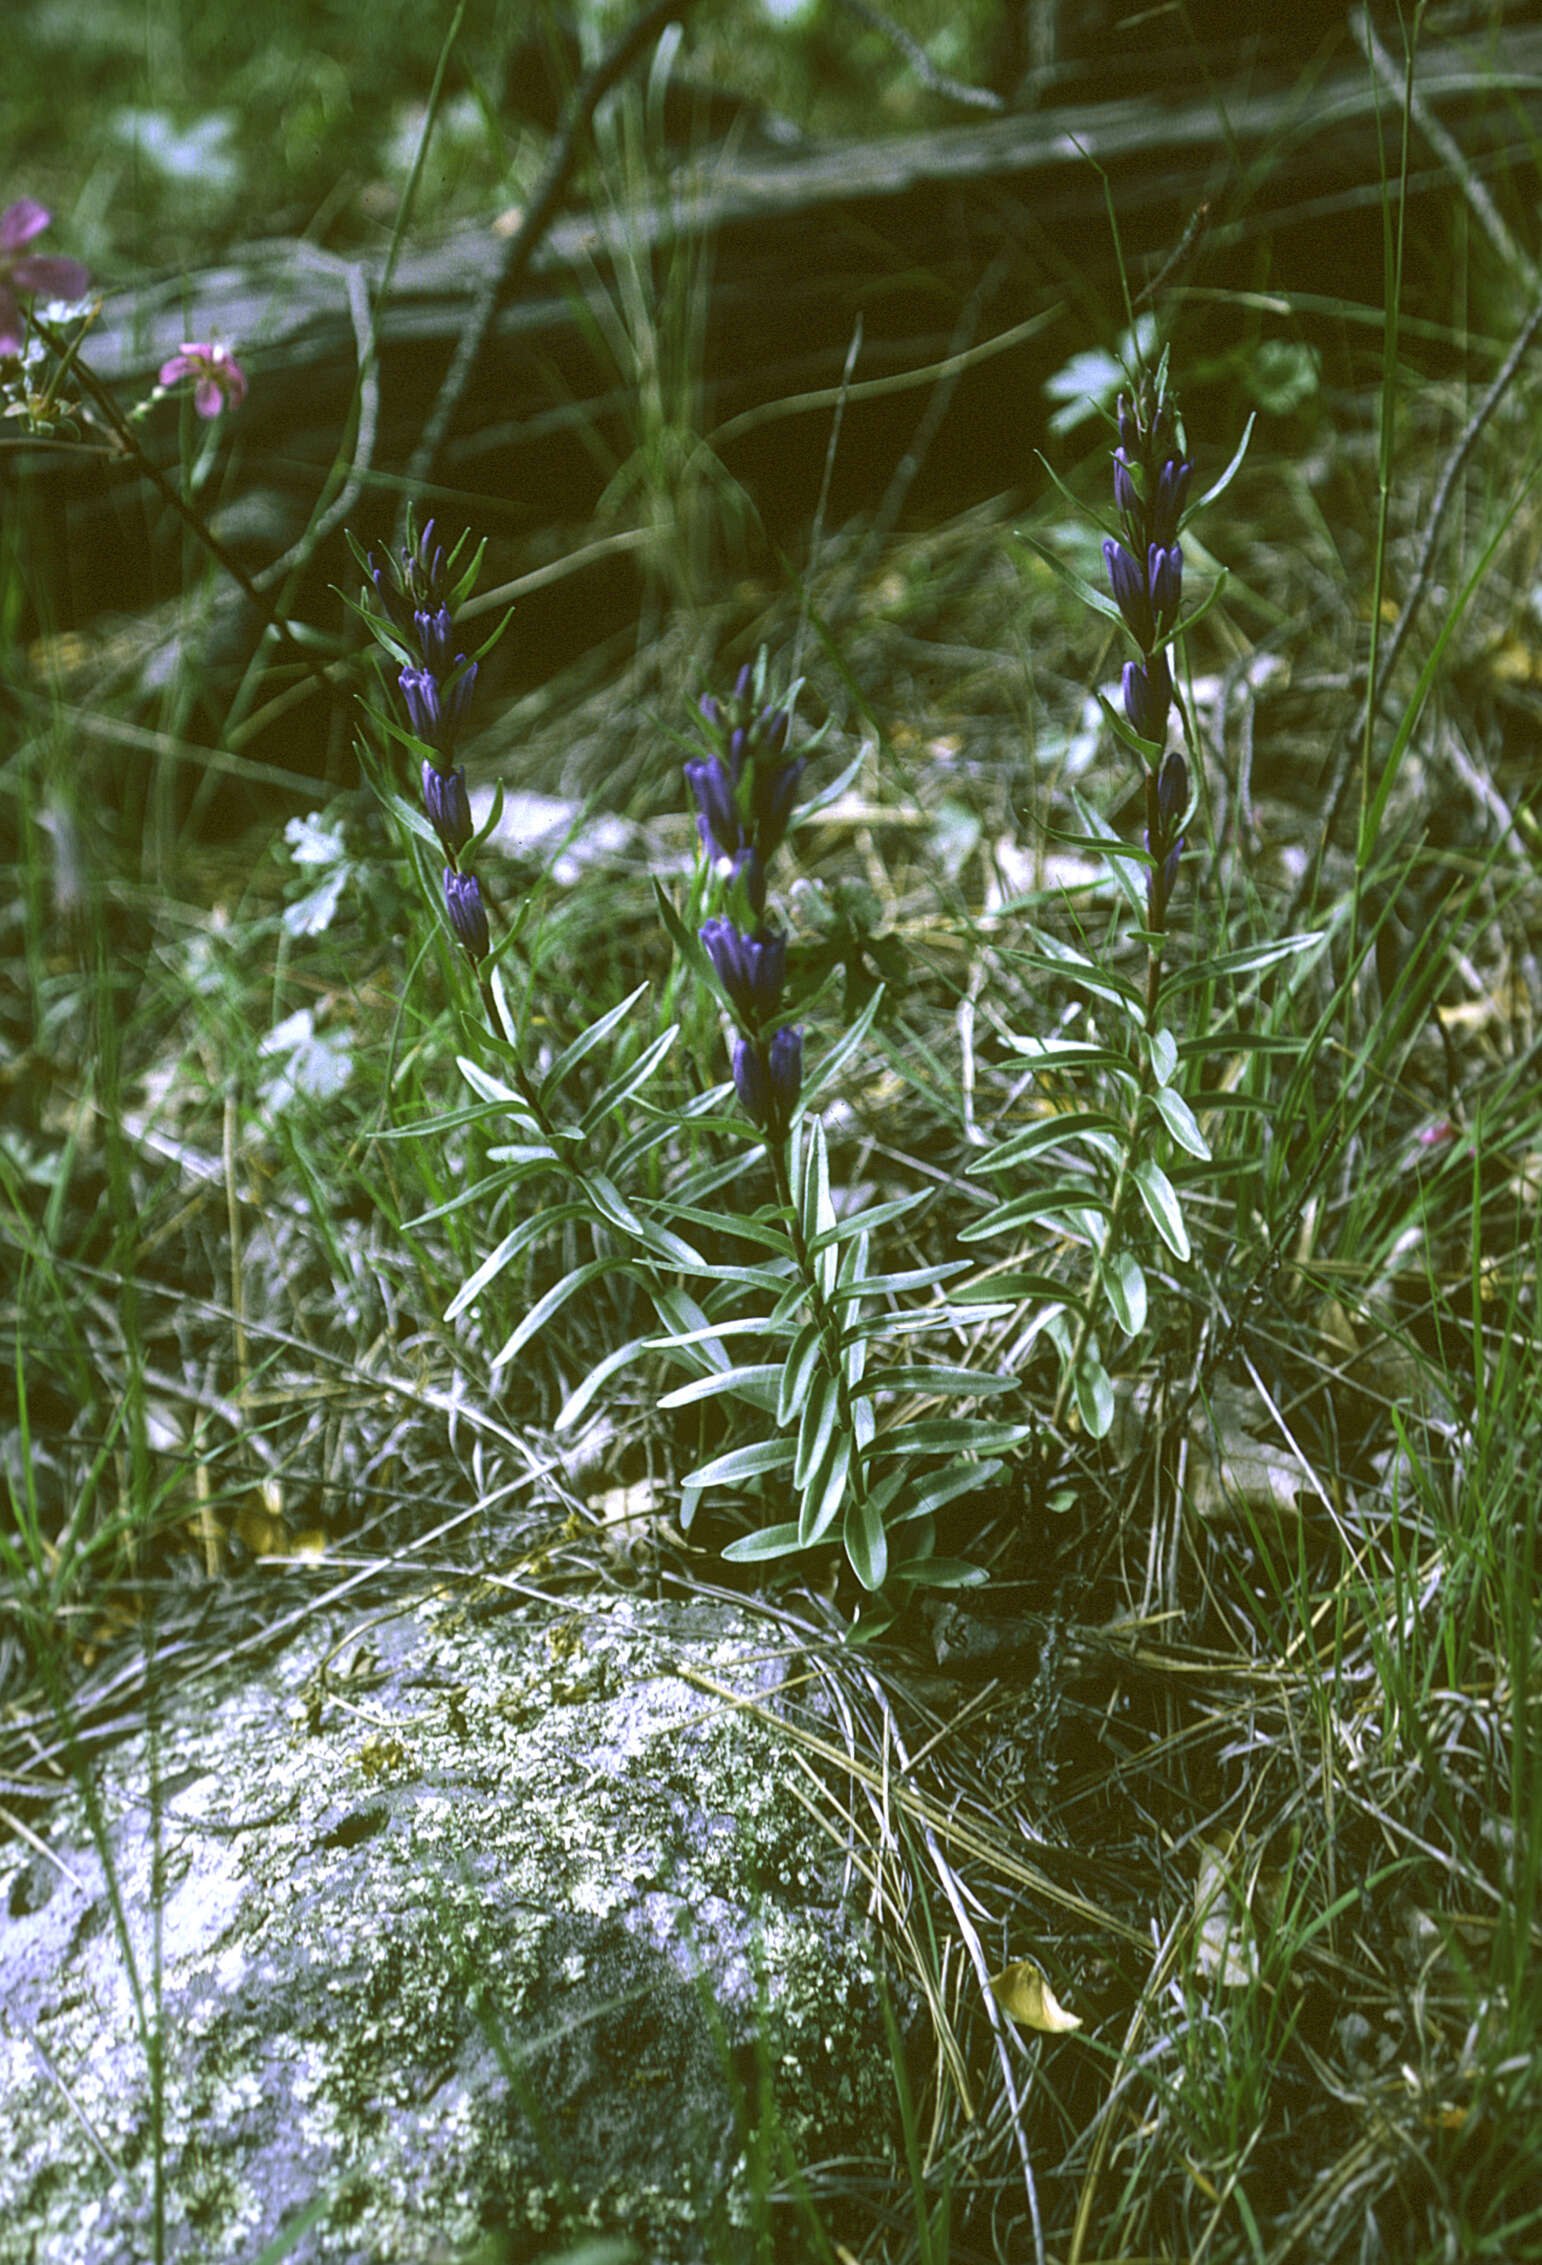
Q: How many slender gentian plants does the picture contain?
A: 3